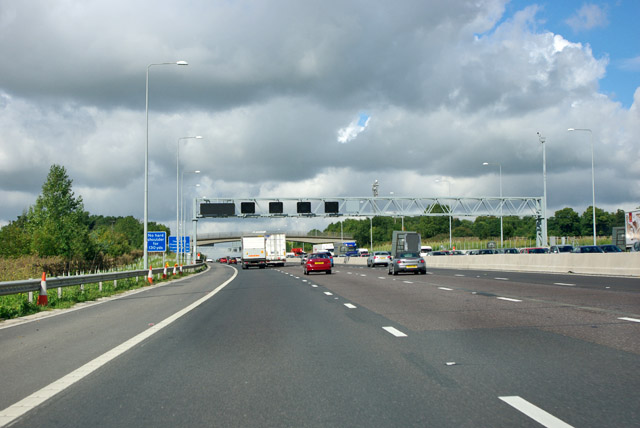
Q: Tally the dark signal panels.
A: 5